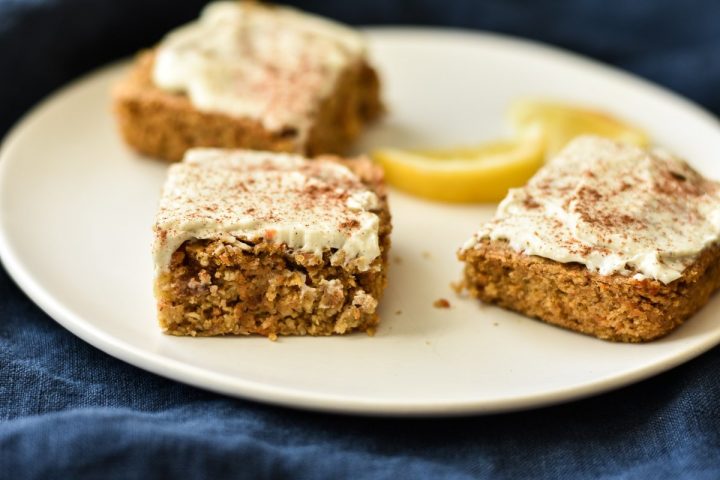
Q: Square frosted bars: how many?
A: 3